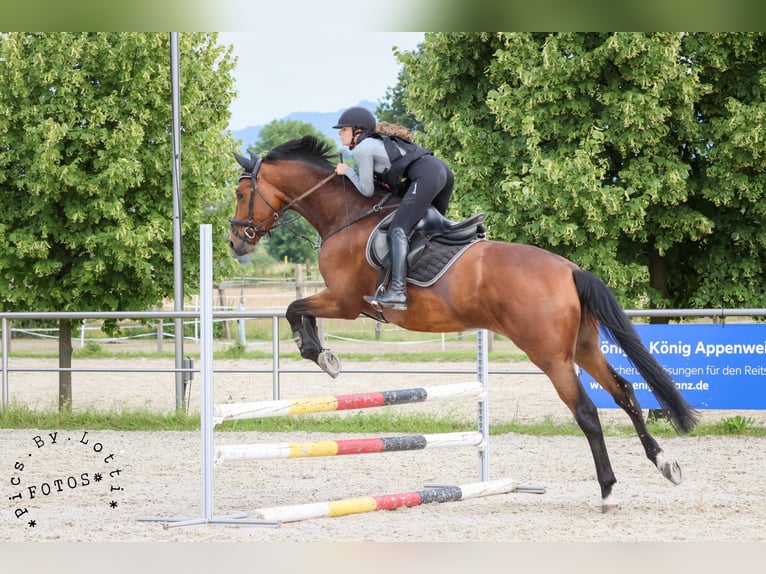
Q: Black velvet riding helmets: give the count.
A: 1